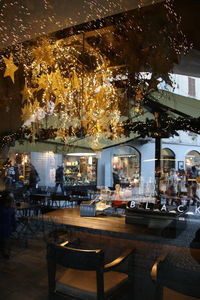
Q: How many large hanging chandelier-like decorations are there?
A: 1